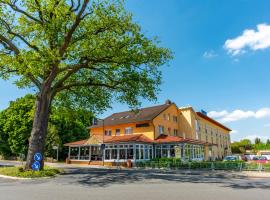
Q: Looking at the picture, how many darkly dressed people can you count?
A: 0